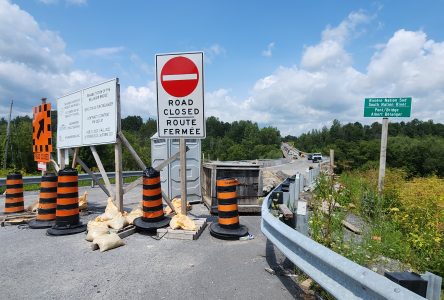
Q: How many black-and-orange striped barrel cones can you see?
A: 5